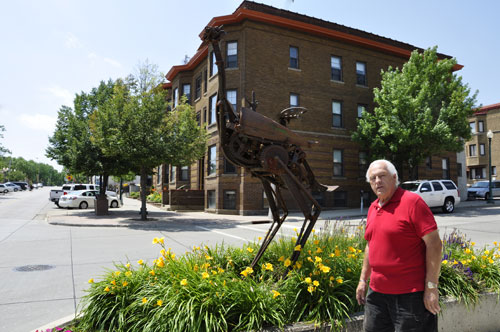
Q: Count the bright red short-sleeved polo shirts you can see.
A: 1